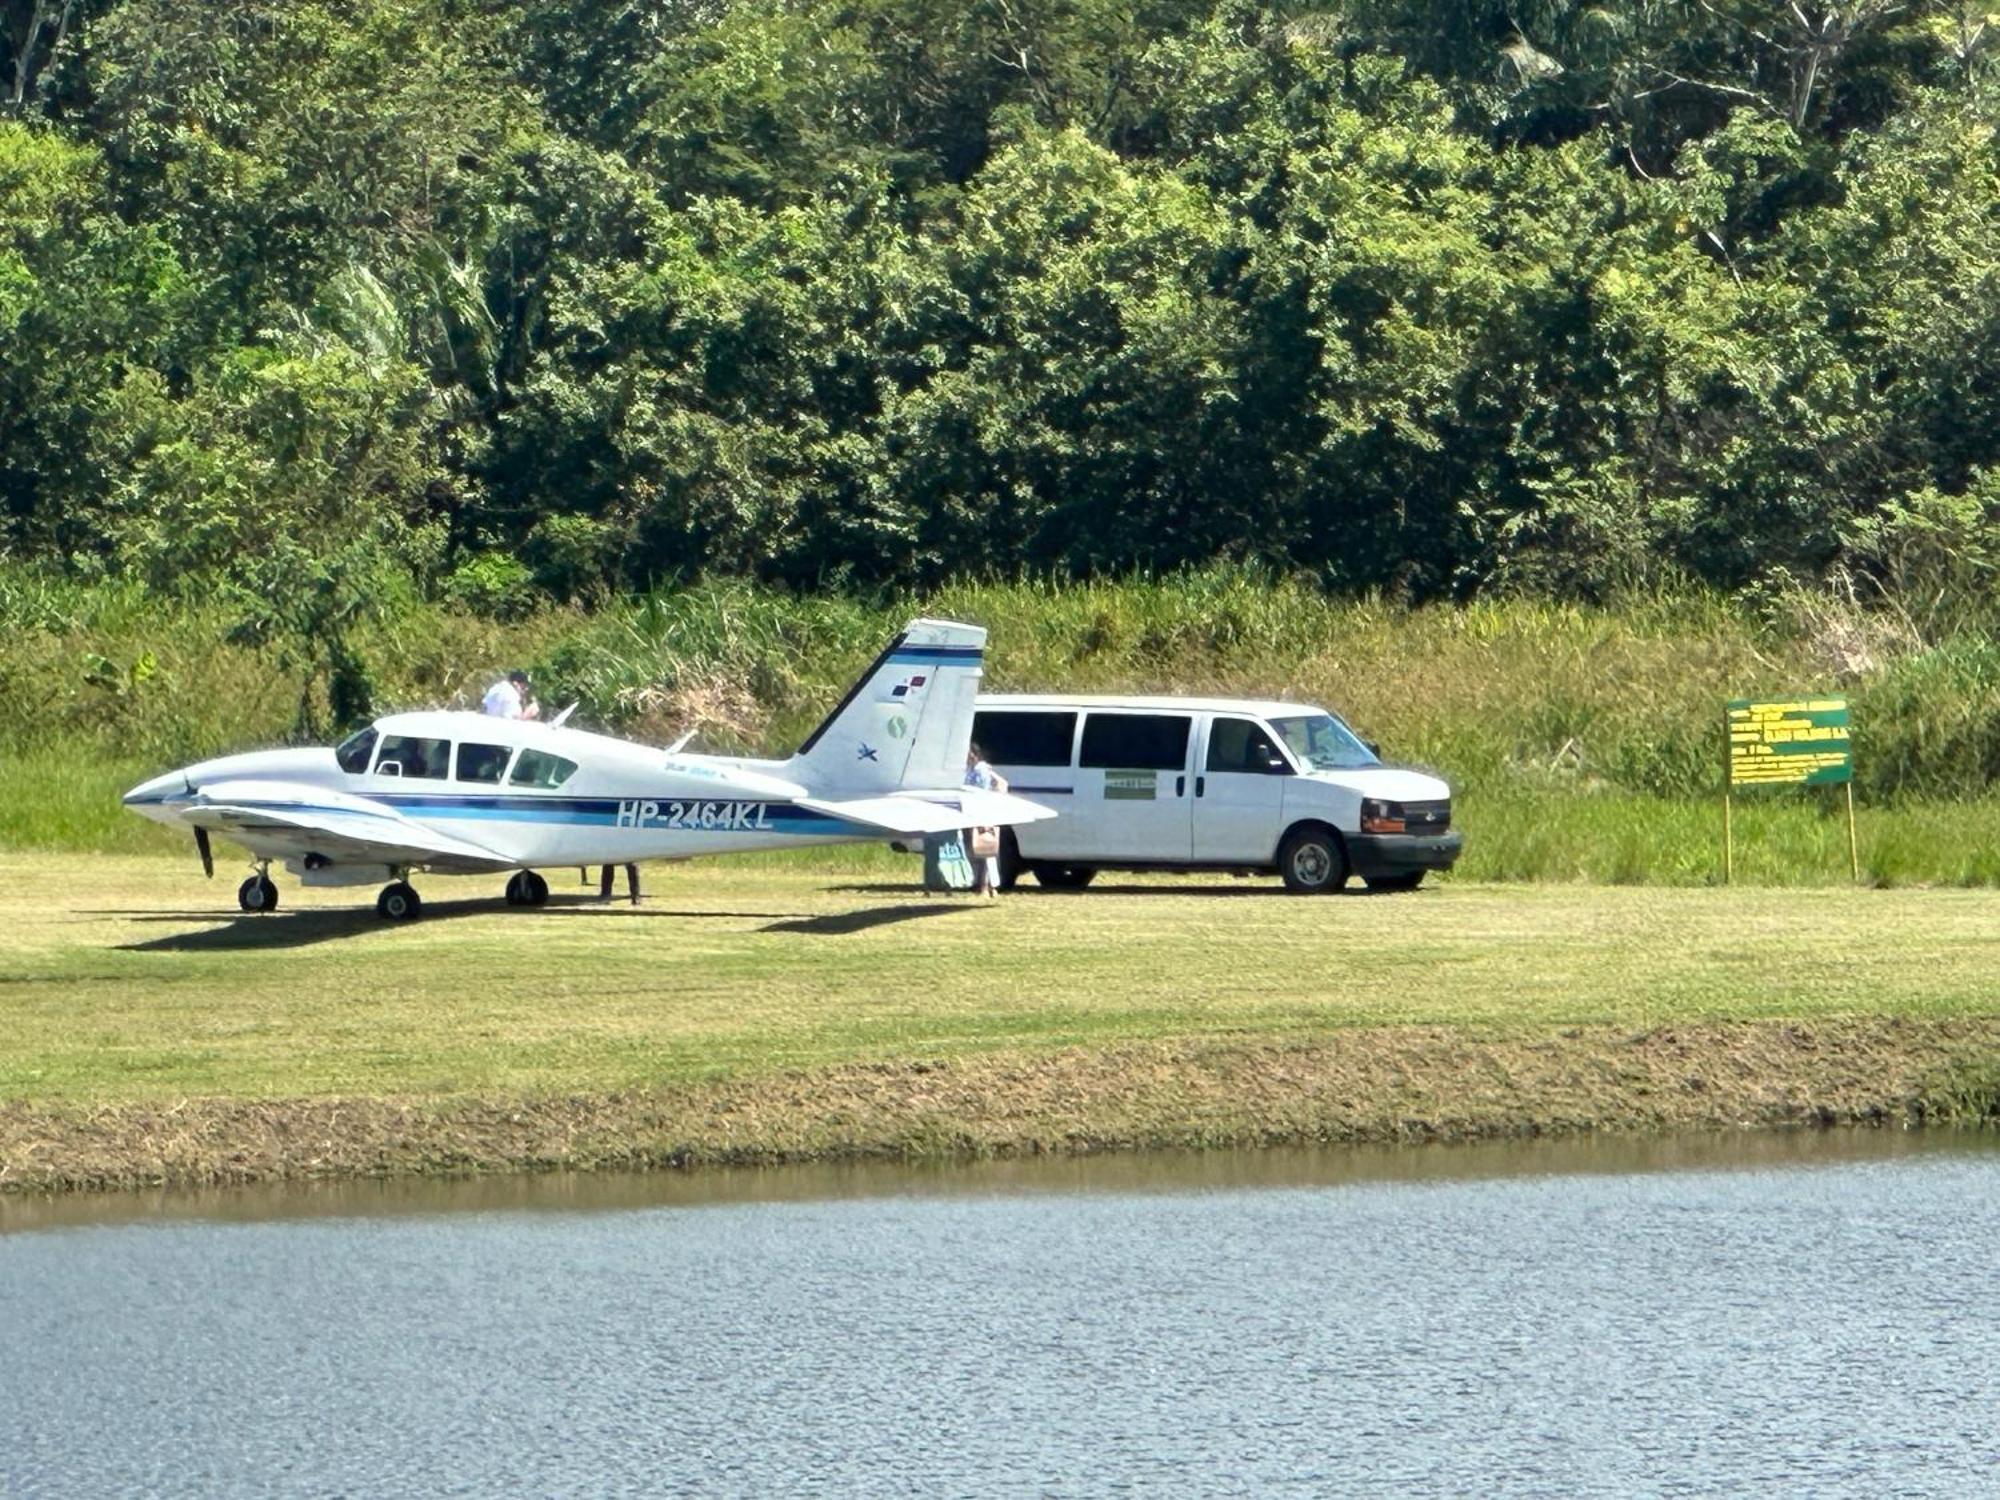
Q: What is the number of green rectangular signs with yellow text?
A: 1